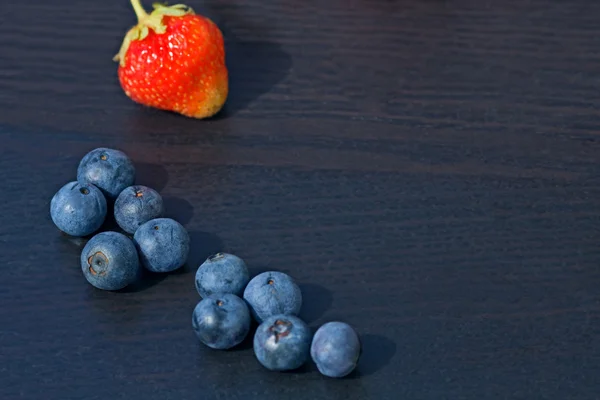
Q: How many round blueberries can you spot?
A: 10